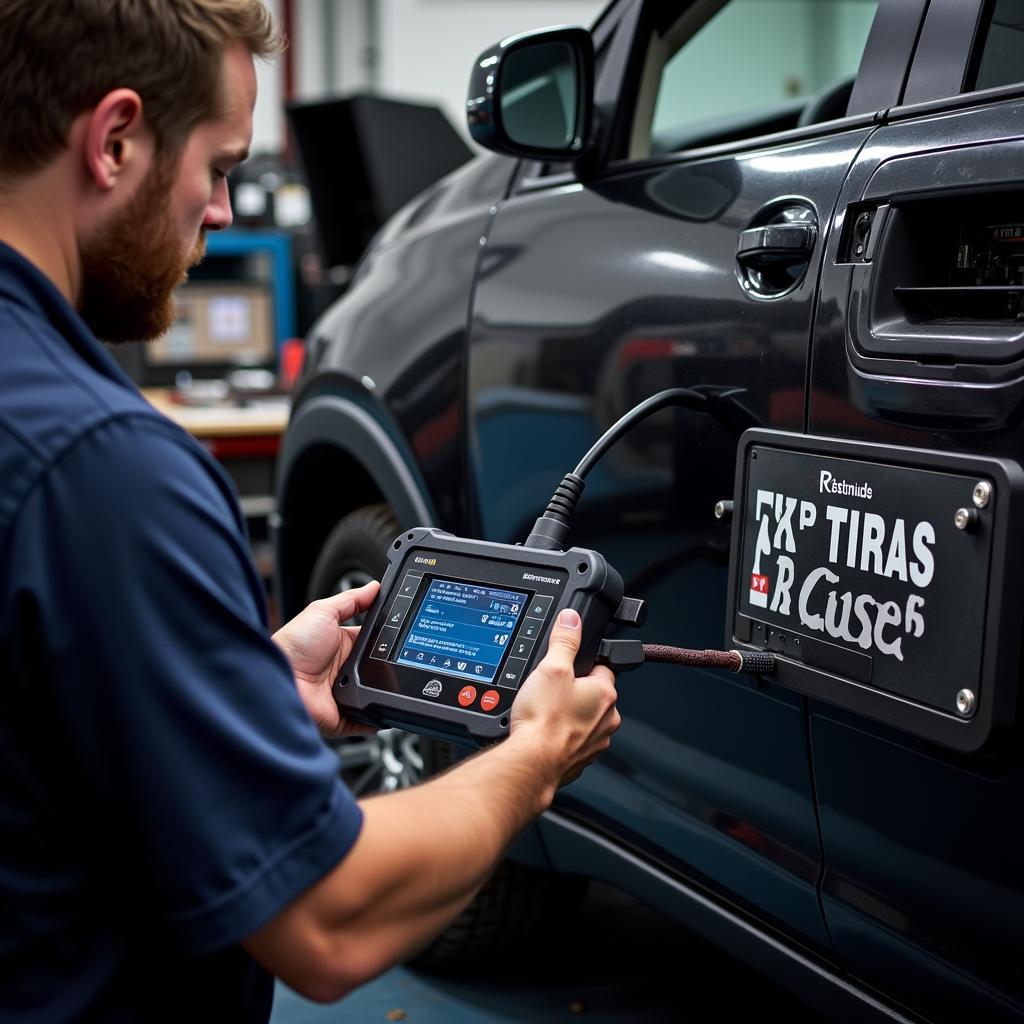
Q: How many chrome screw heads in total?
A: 4